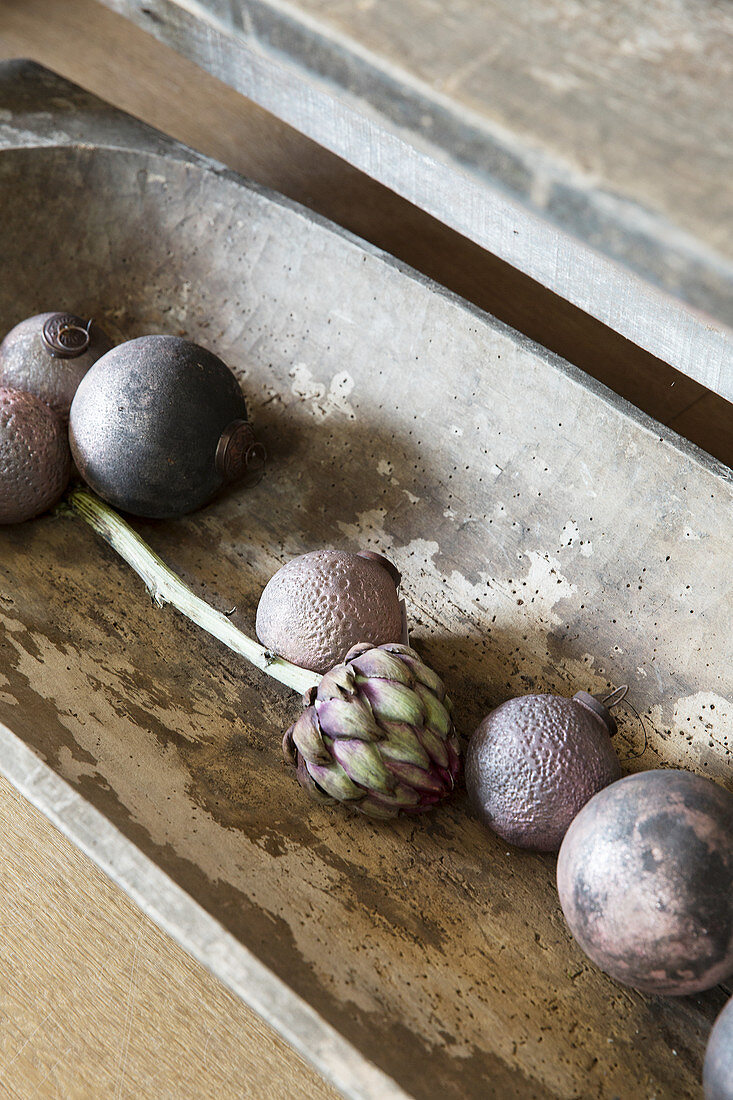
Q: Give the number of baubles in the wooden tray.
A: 7